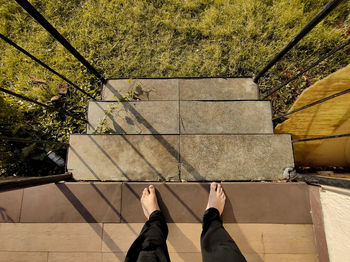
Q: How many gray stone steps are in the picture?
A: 3